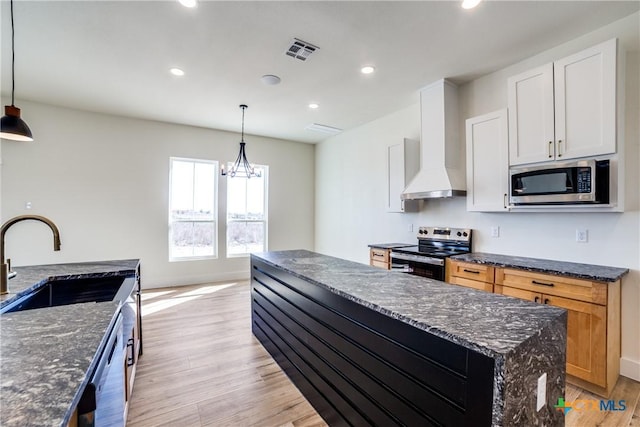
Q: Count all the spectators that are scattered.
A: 0